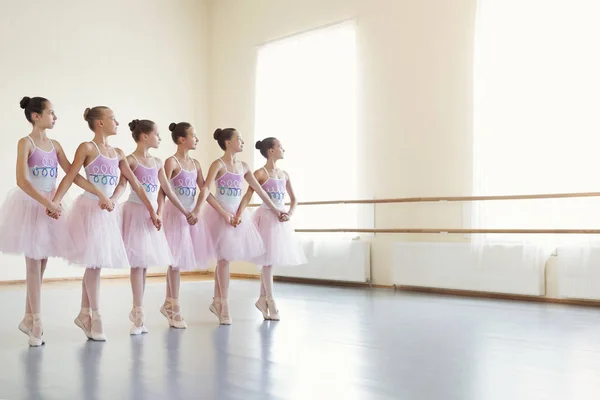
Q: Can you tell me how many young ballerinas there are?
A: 6